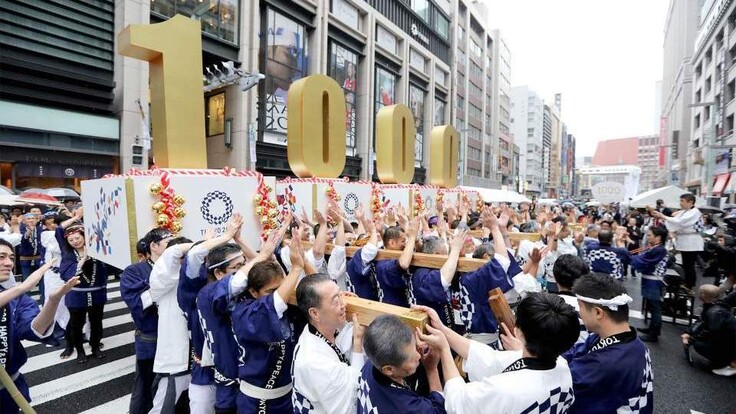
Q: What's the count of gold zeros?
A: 3